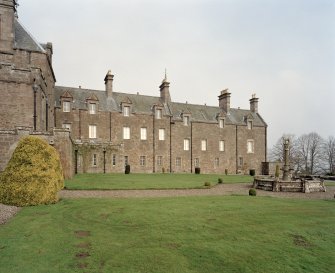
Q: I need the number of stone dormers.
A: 7